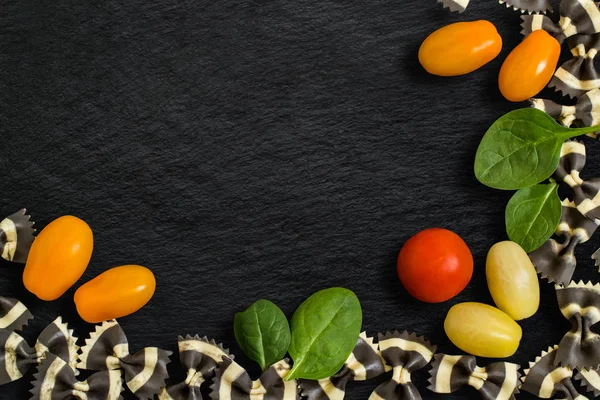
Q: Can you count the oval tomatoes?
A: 6